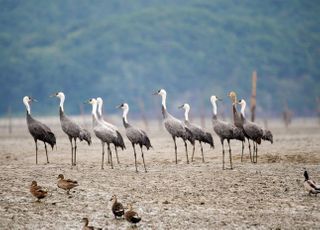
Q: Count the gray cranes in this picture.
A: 10